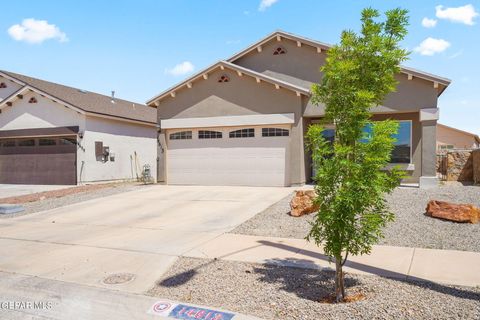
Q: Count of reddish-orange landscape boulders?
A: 2